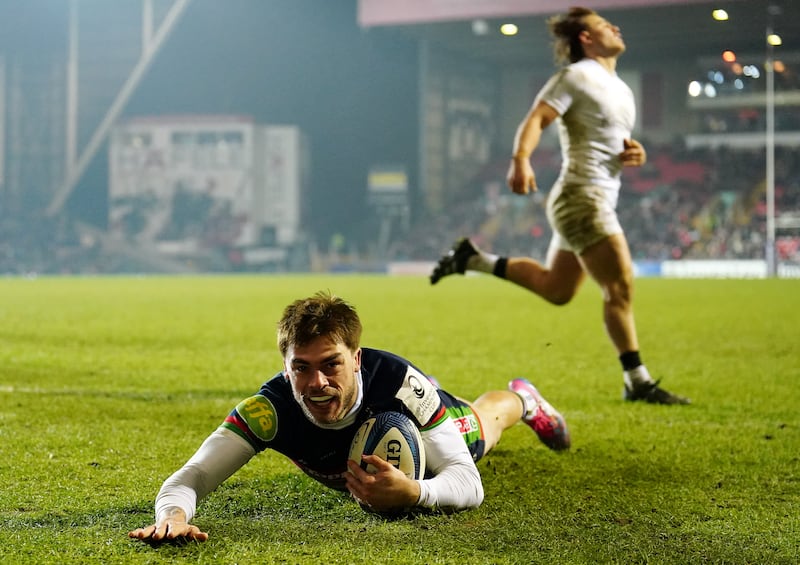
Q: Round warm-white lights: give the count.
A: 3